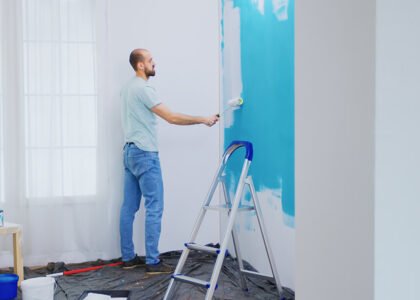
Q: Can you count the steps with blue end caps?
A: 2